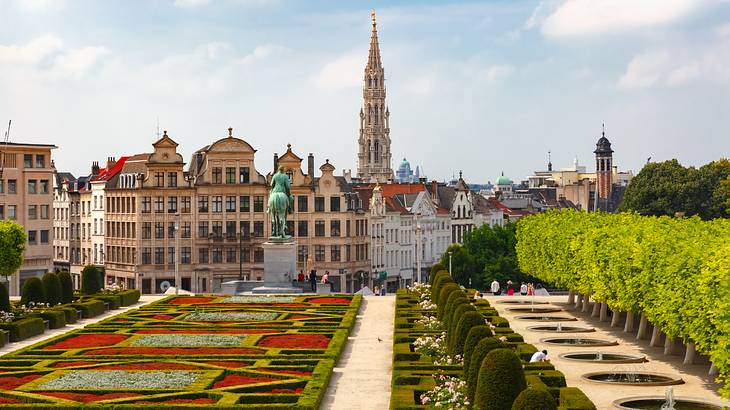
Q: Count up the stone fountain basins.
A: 8